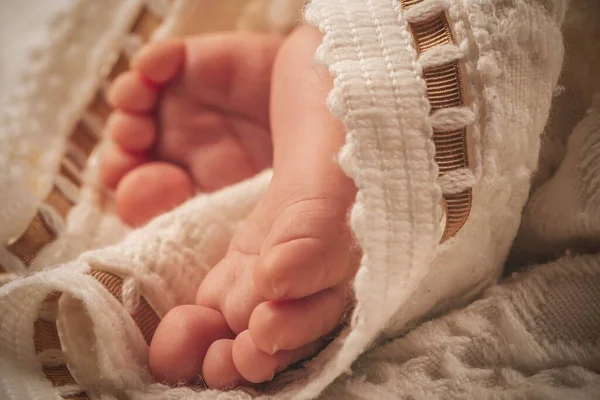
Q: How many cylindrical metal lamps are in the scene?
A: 0